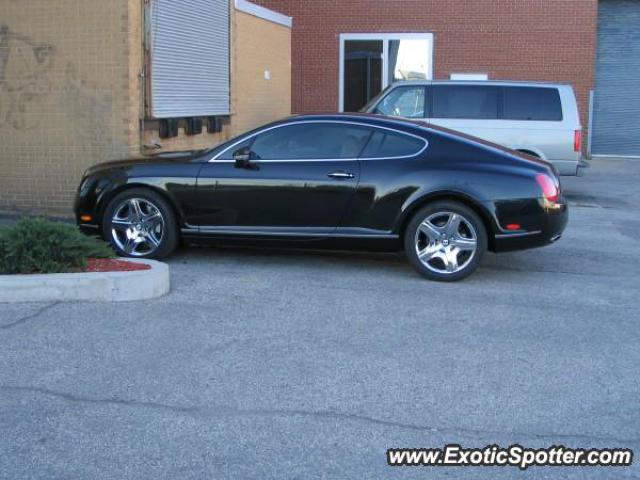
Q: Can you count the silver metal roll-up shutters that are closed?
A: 2